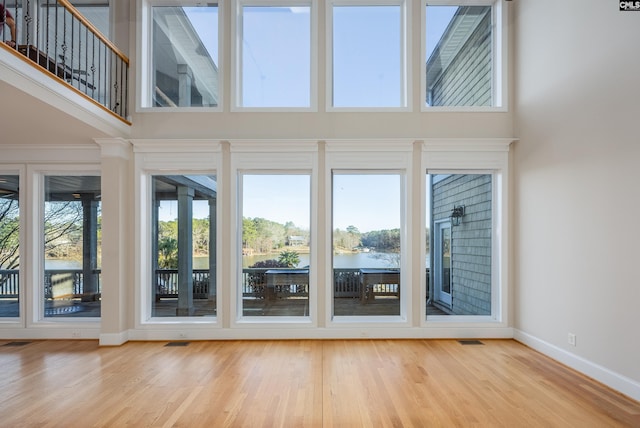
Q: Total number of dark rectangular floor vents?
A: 3